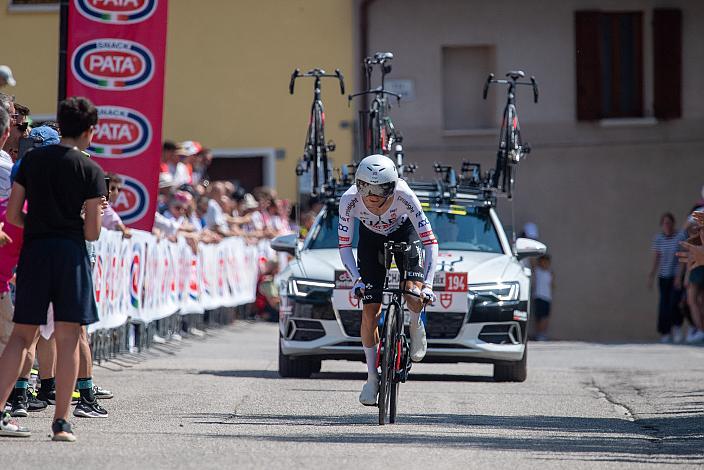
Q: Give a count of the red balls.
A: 0